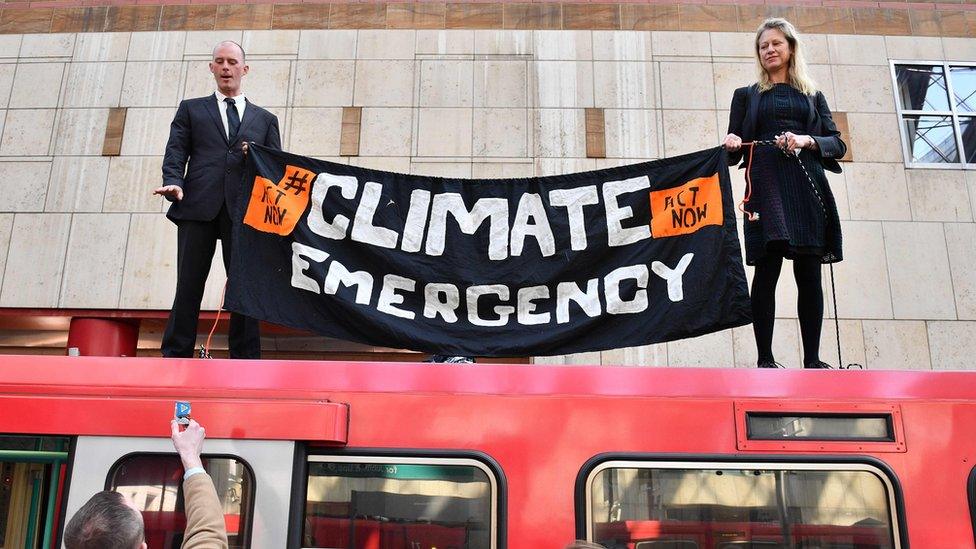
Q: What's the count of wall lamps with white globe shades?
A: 0